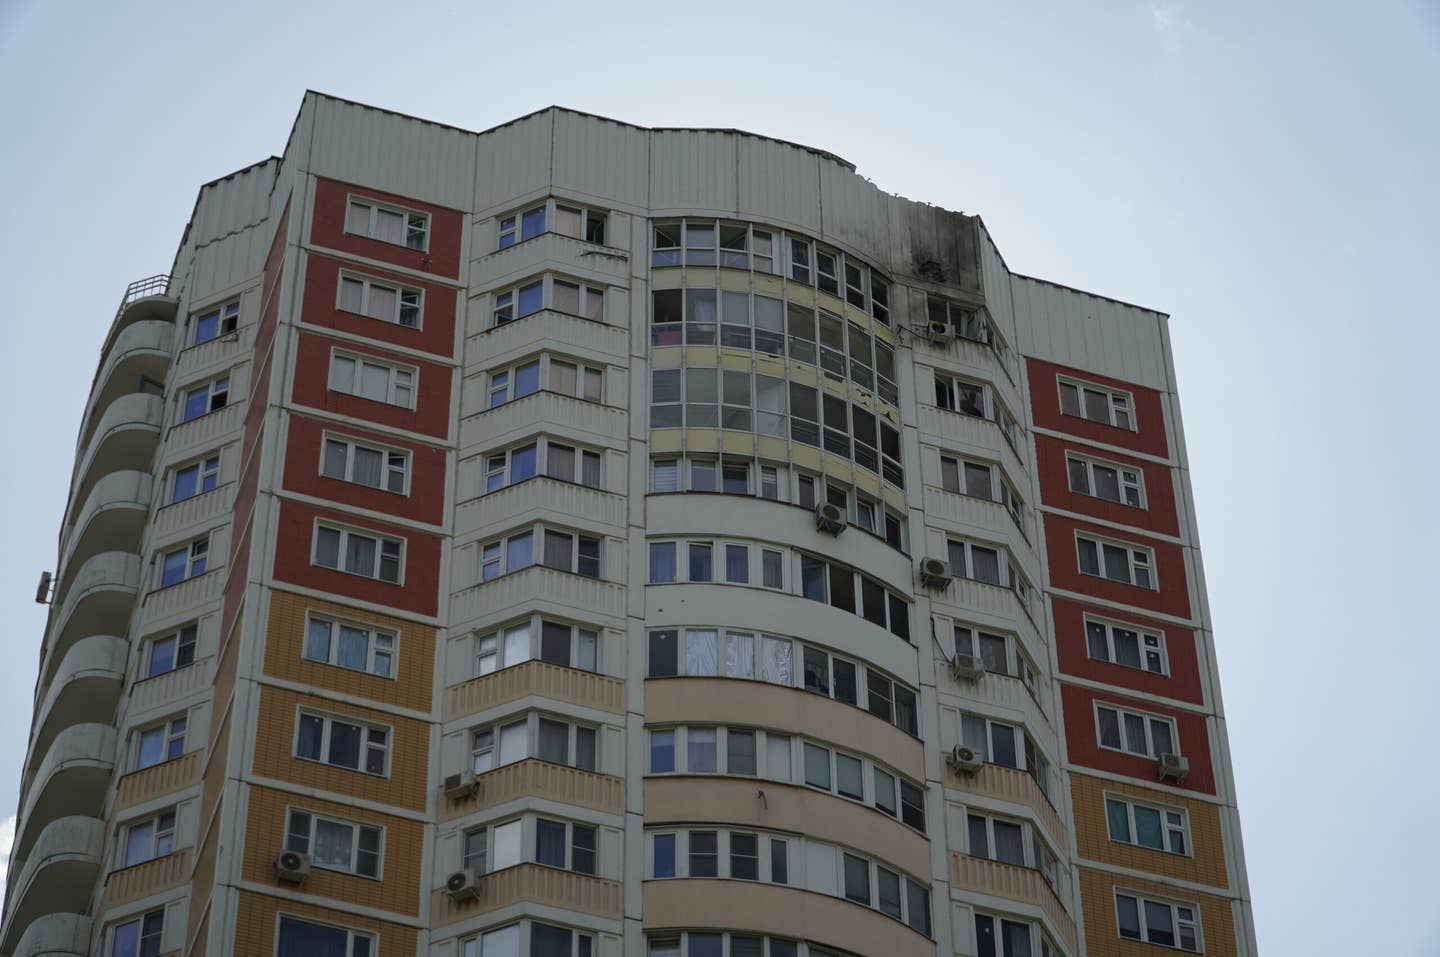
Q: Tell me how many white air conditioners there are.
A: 9